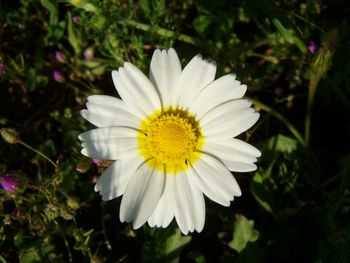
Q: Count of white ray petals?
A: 13